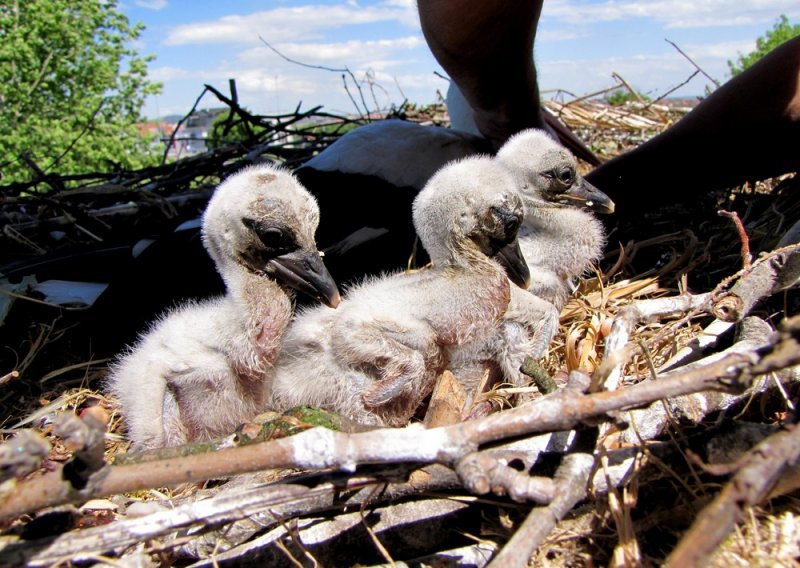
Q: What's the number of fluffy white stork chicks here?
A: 3